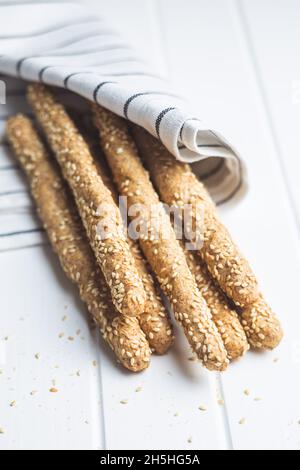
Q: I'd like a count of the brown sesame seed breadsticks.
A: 7